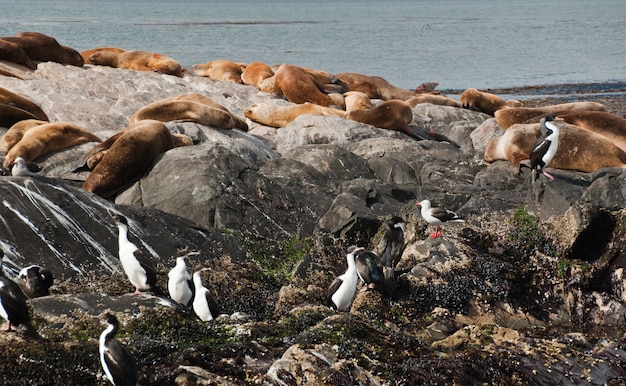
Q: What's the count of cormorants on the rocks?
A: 10